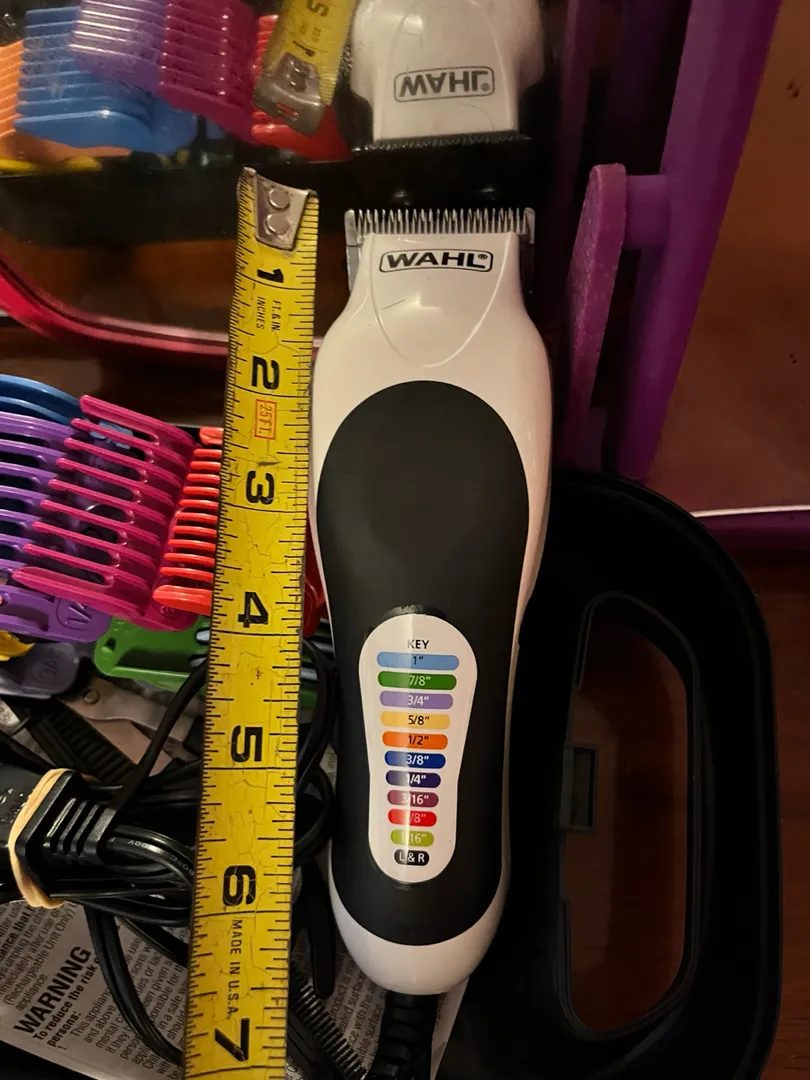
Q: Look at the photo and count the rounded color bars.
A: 11